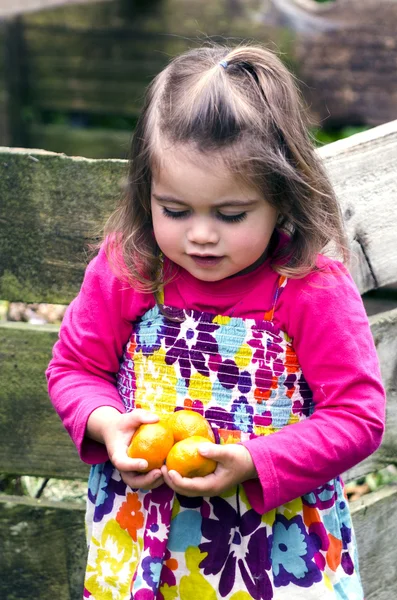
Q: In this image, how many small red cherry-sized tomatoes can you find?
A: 0